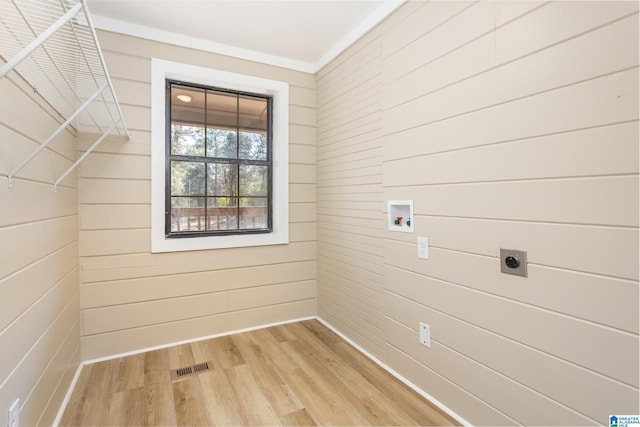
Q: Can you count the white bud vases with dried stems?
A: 0